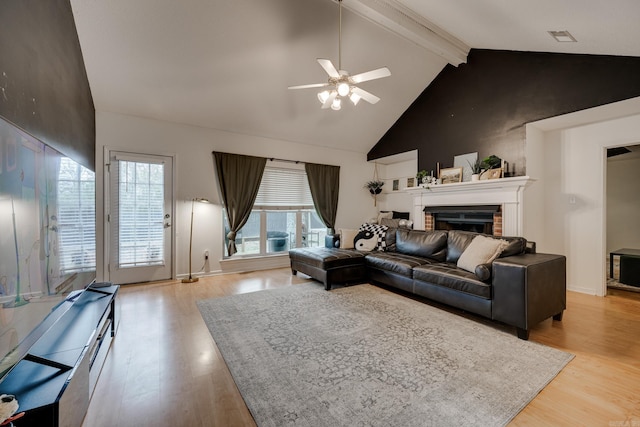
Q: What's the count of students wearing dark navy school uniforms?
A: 0